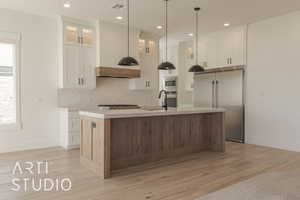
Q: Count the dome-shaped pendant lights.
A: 3